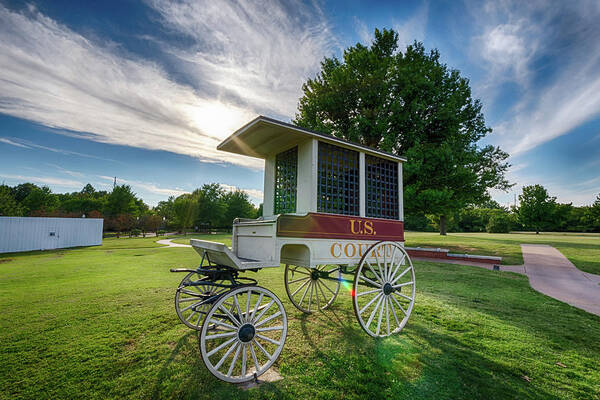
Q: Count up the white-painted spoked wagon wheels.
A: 4